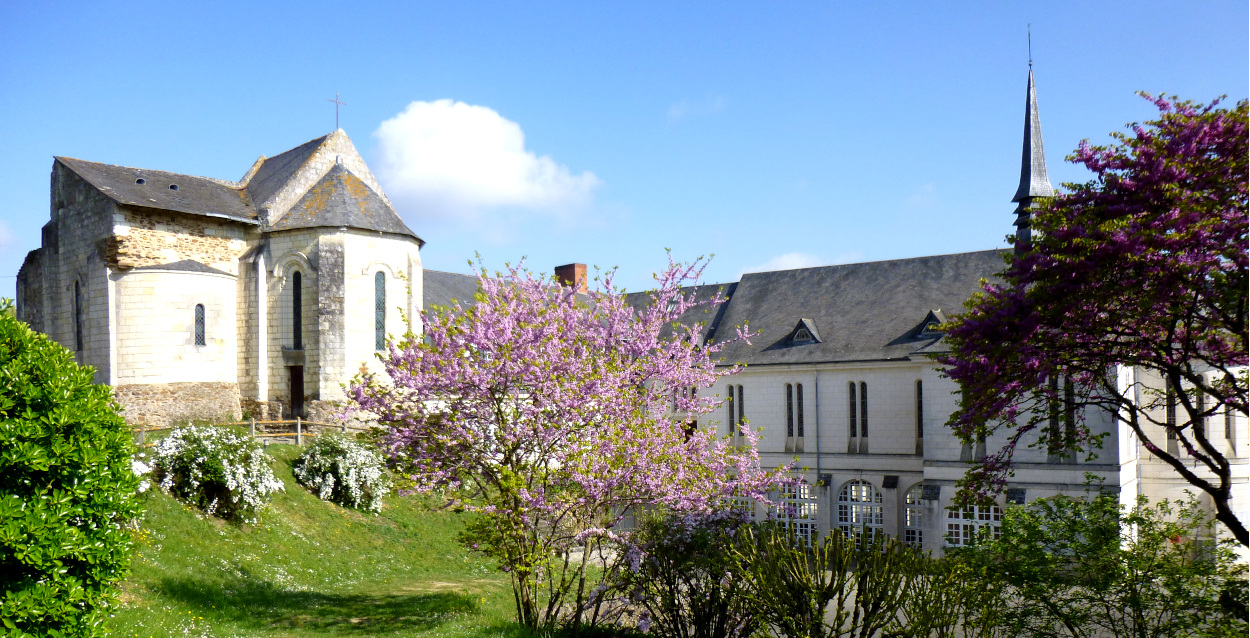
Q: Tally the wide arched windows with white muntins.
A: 5